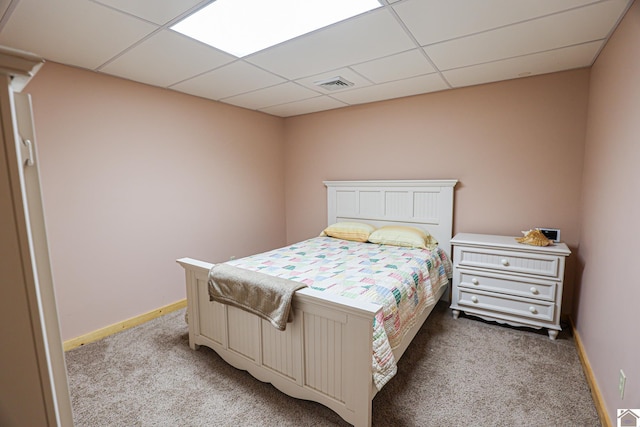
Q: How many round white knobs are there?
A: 5